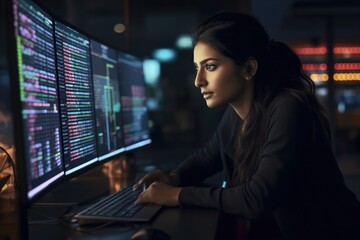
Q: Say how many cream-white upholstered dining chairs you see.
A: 0